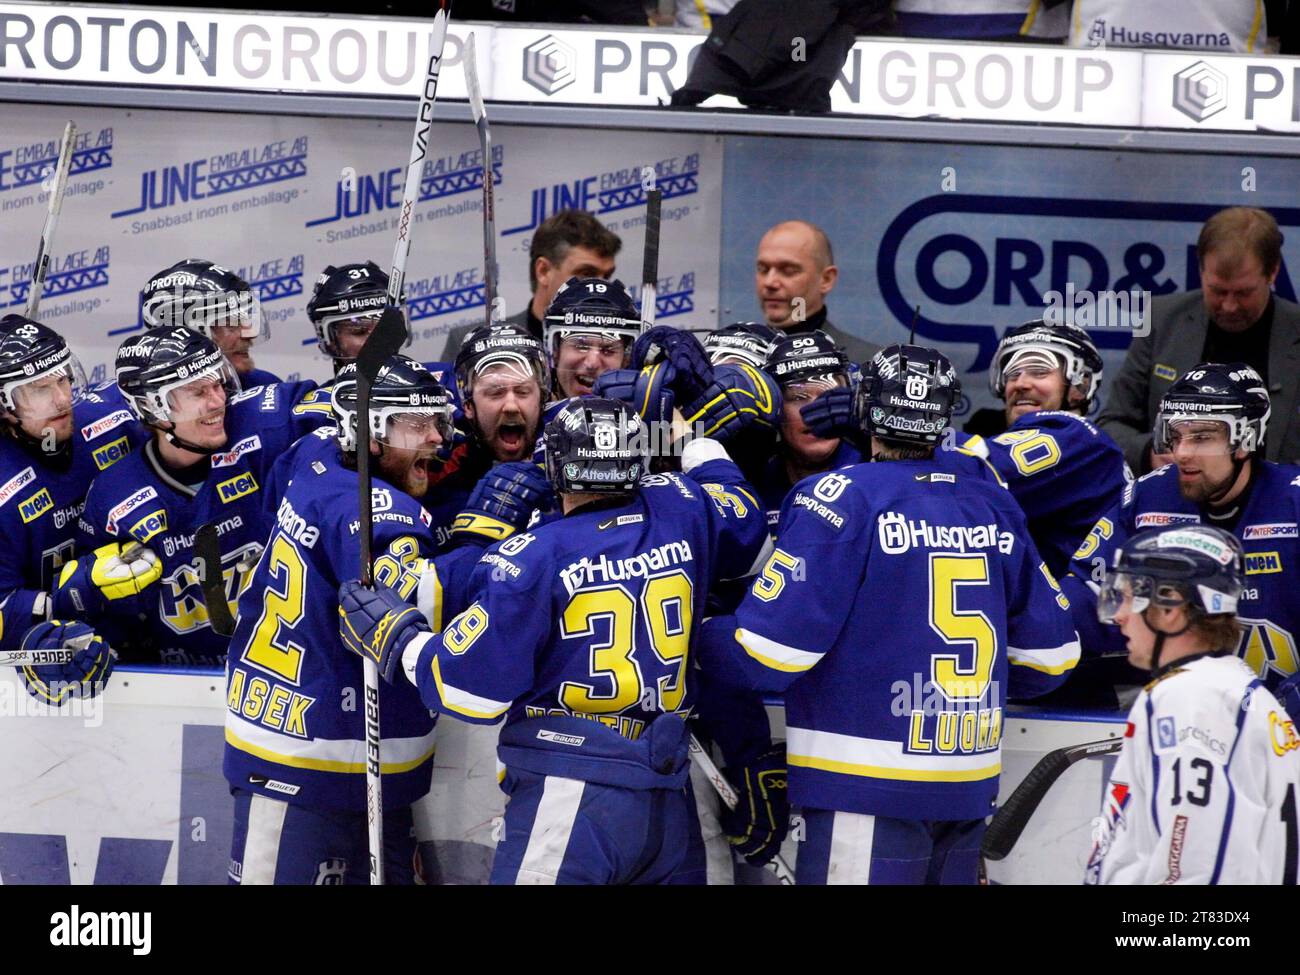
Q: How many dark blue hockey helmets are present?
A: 14